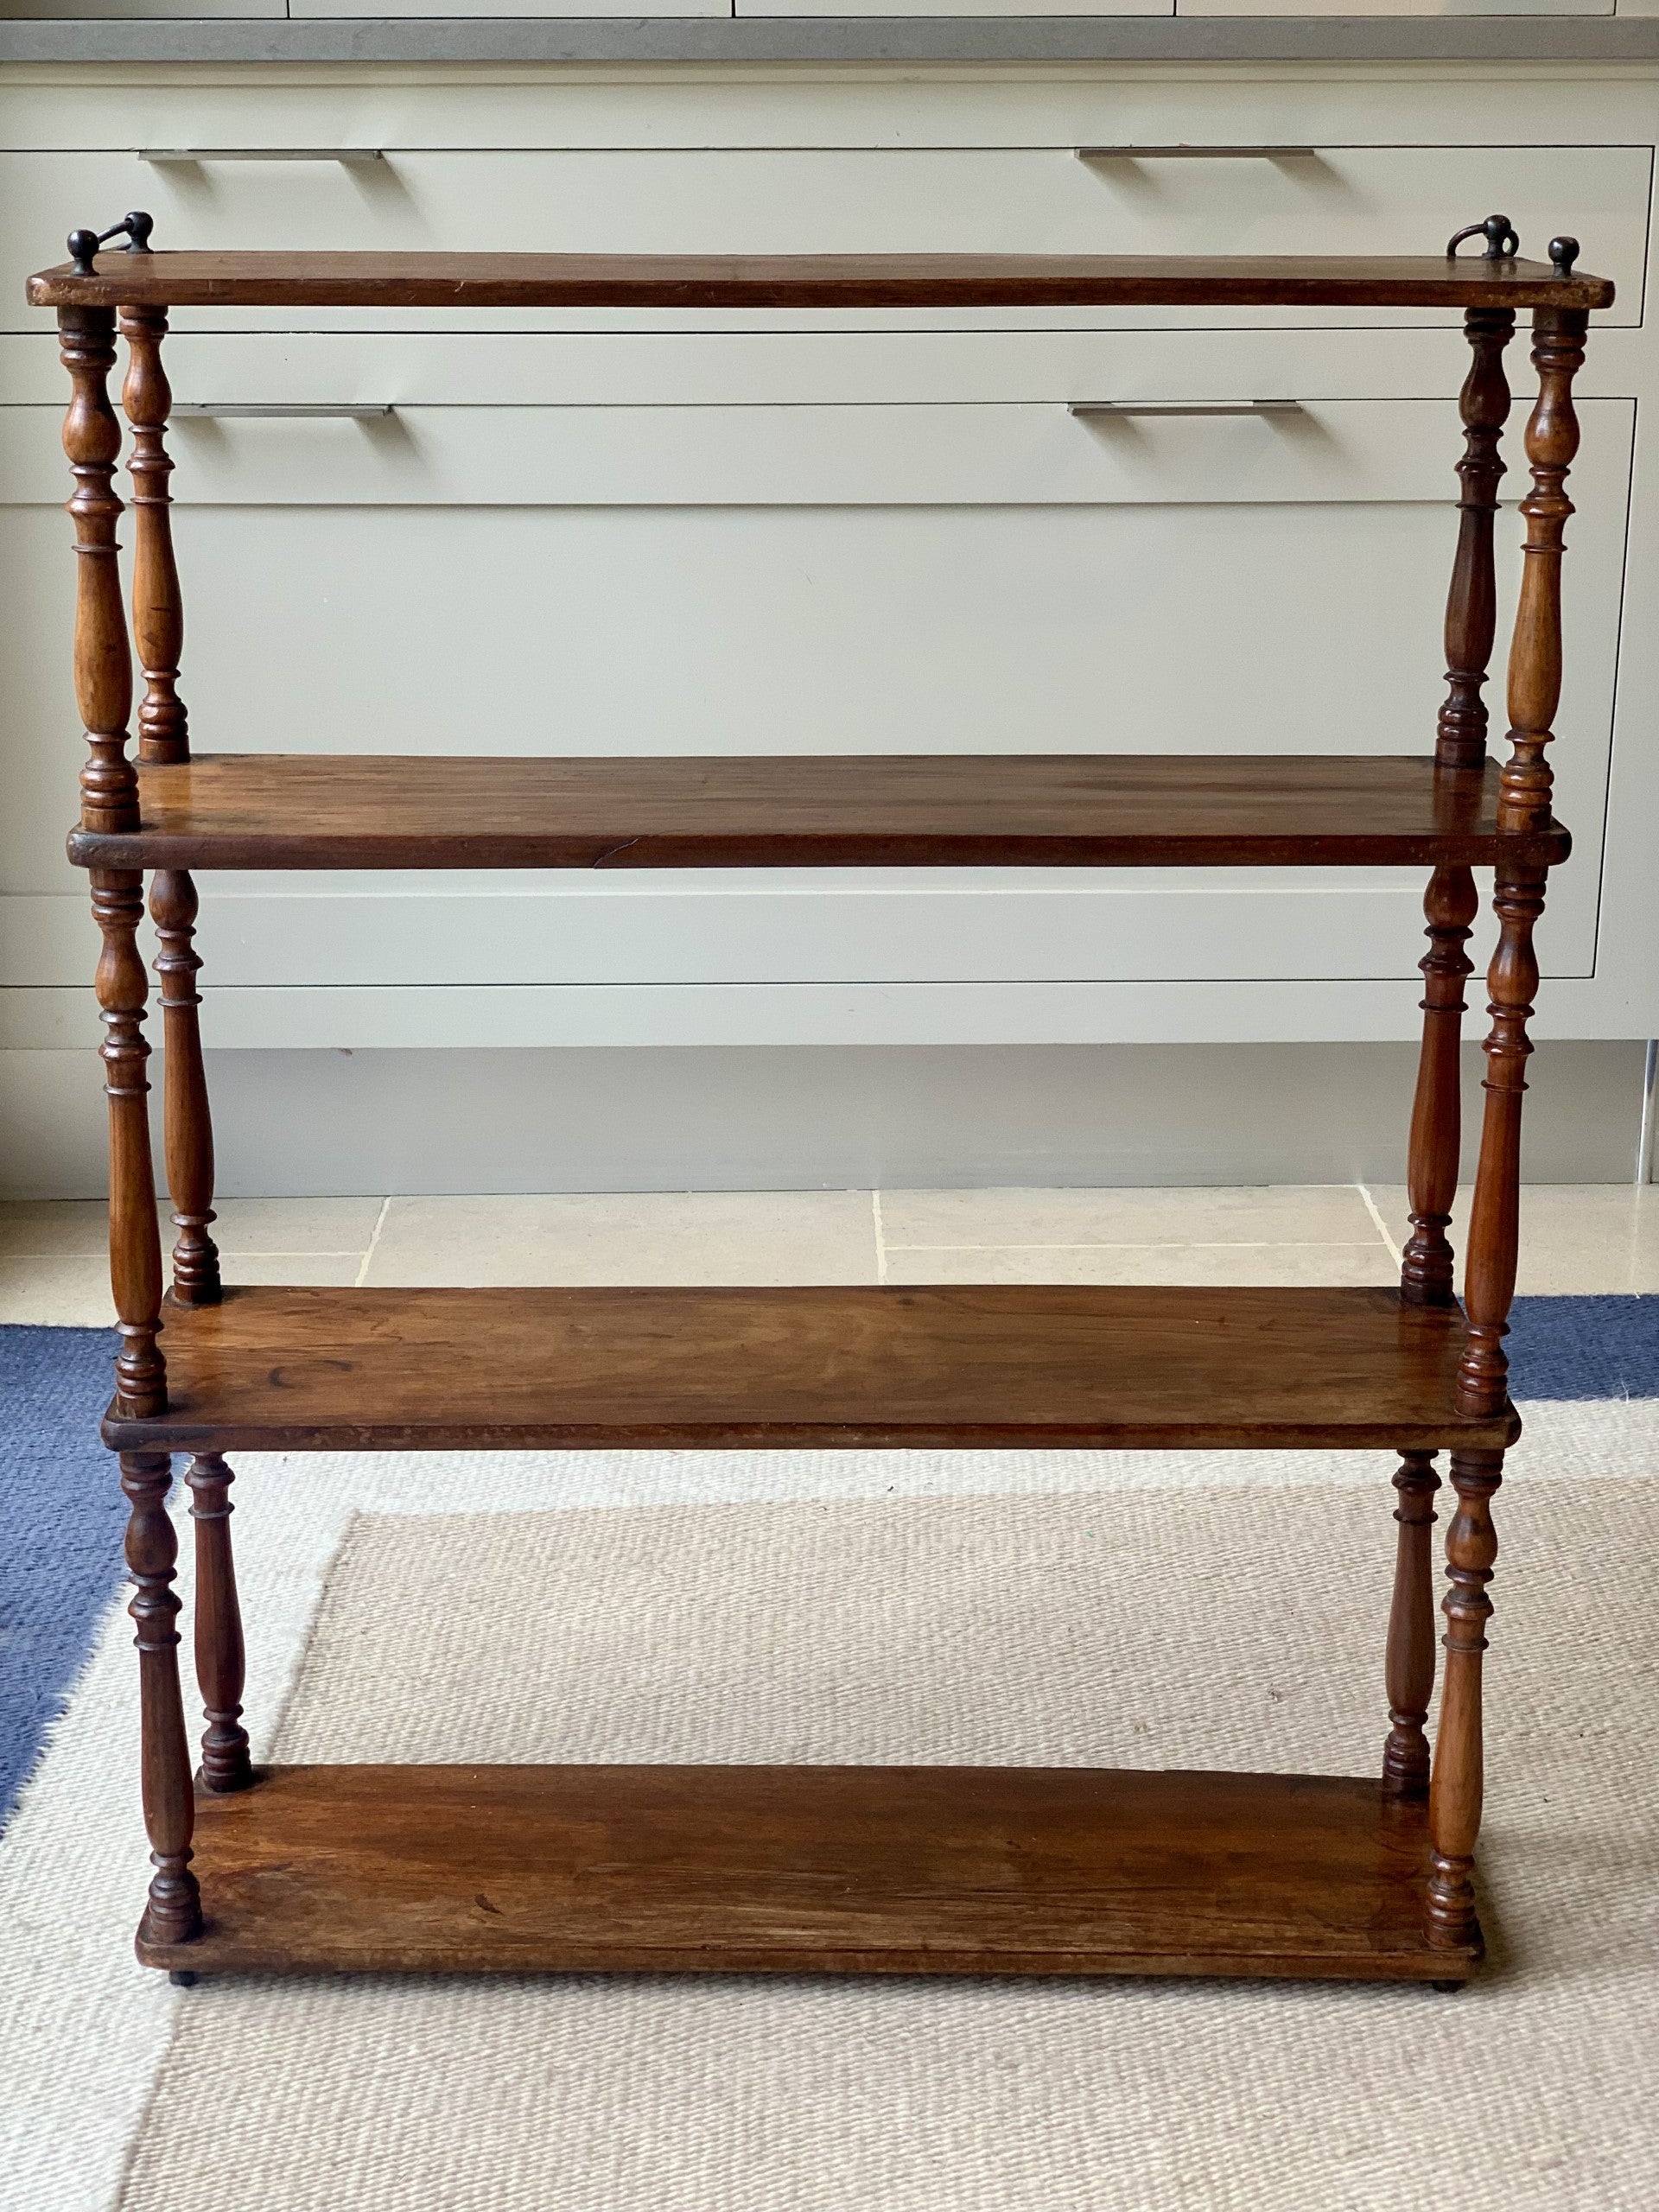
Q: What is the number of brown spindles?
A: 12